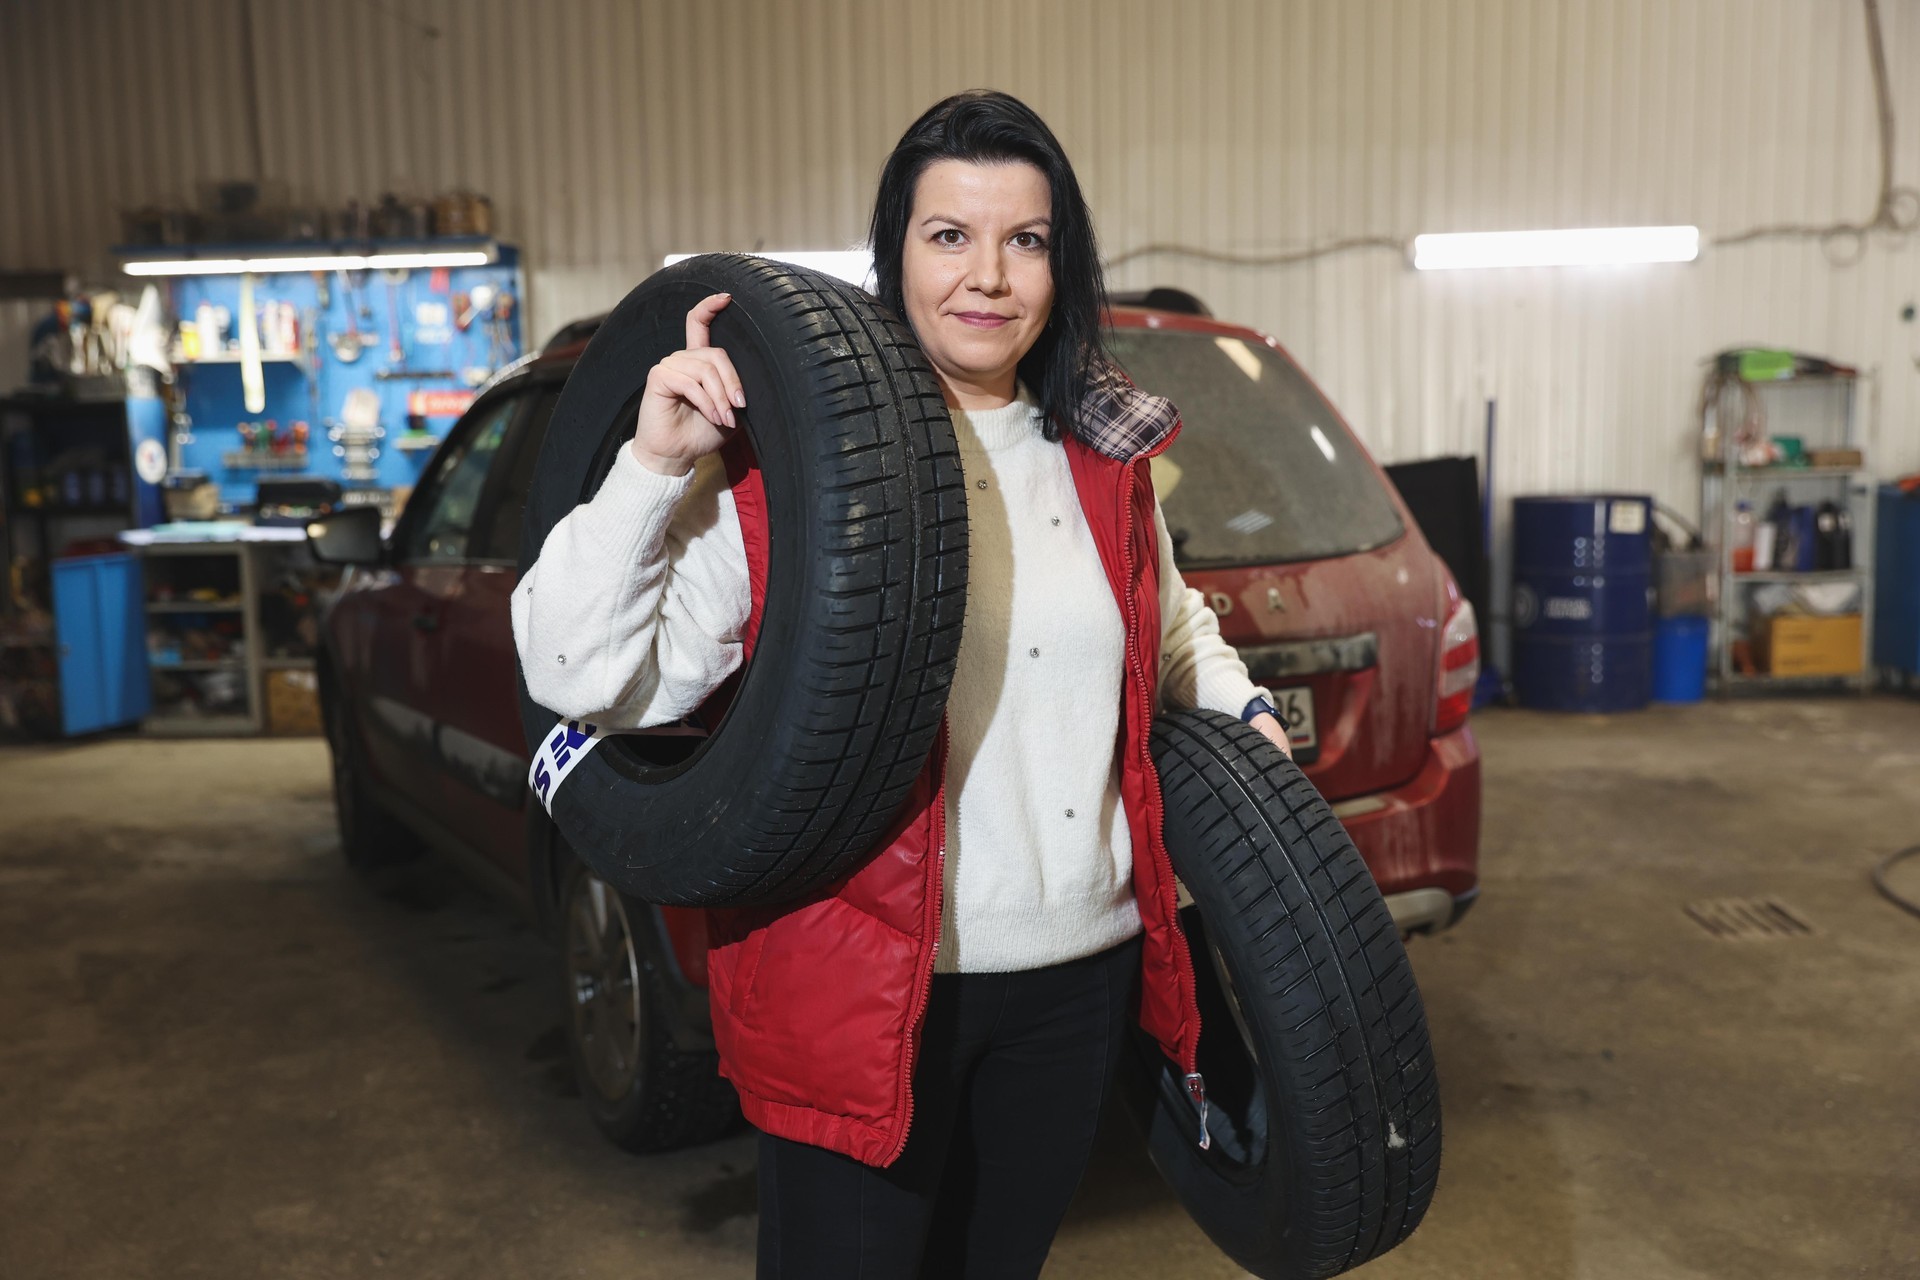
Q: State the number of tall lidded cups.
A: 0